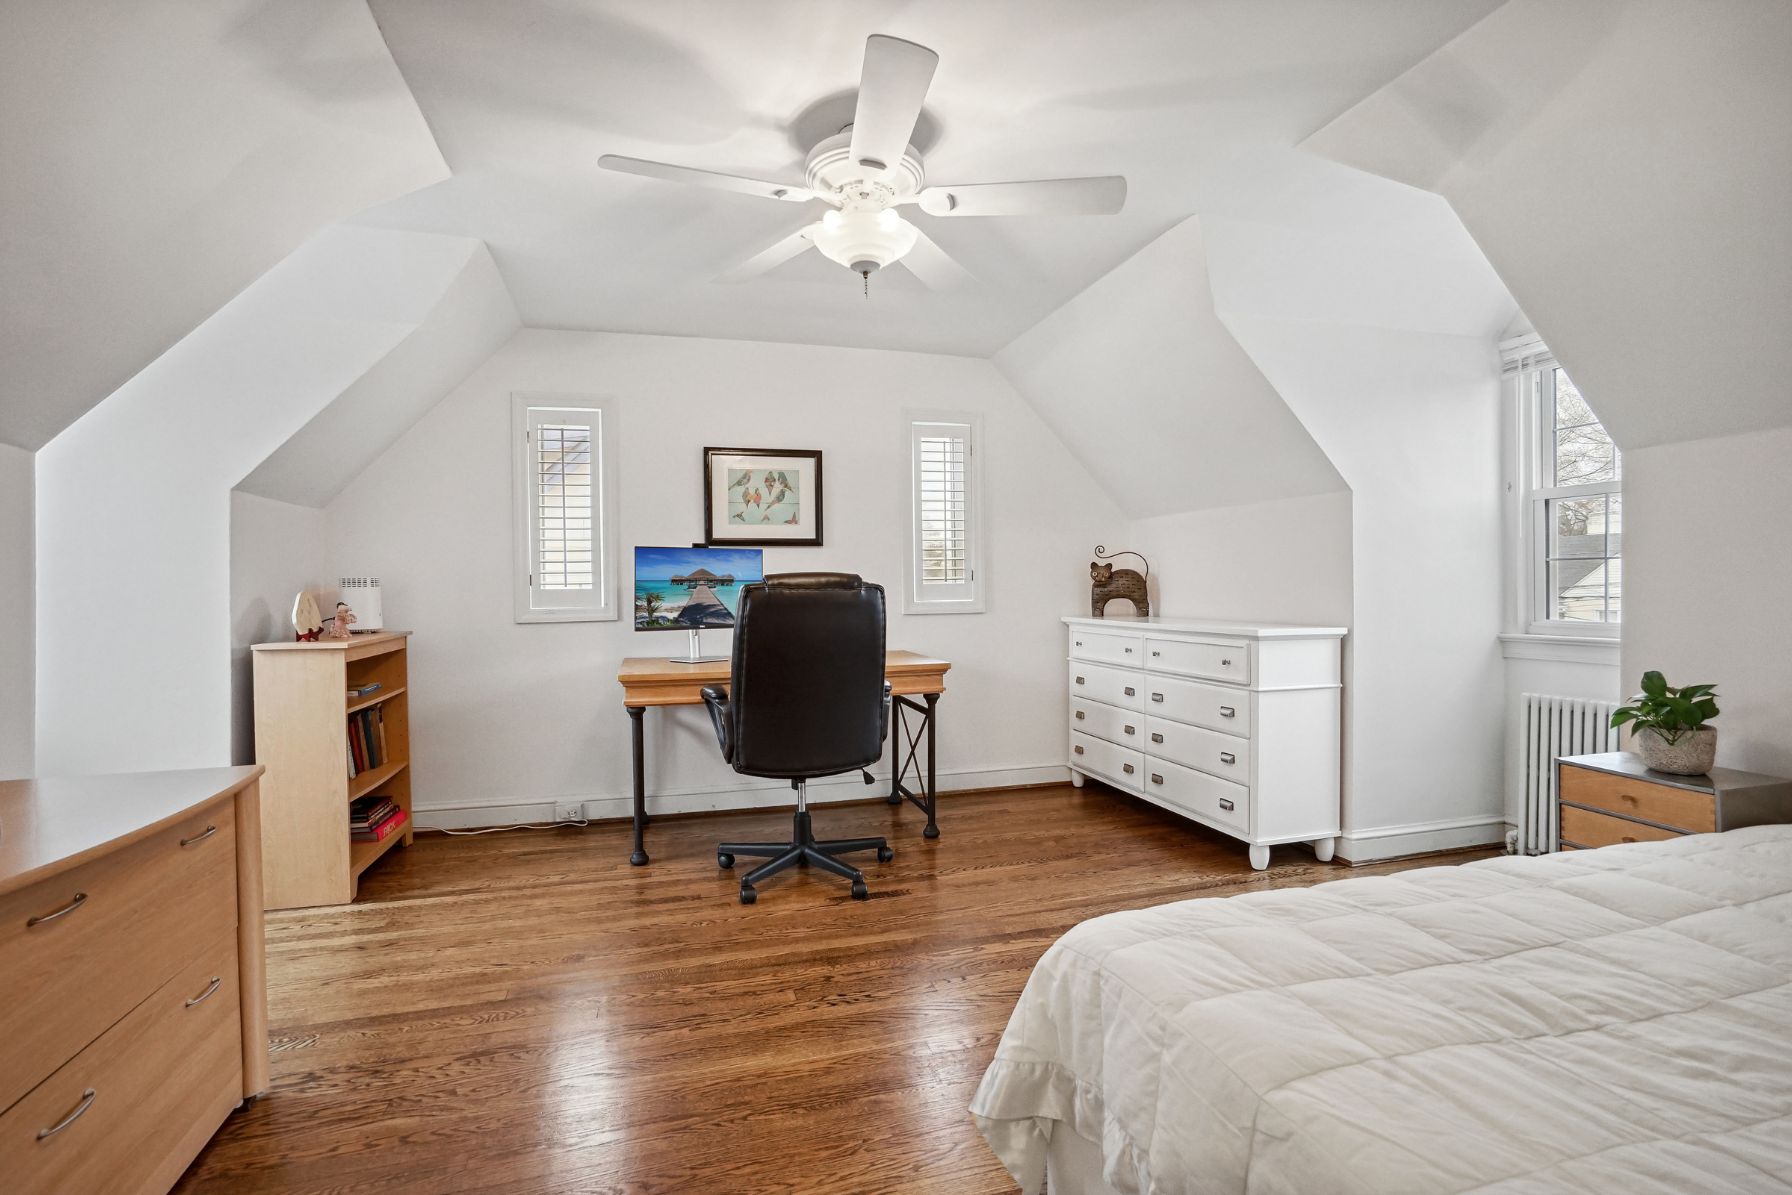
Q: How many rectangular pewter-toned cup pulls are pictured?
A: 12